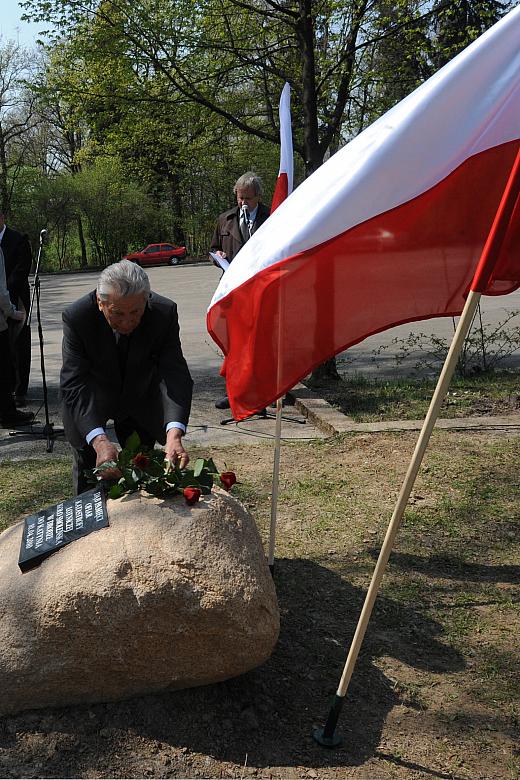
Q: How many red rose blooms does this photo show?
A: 3